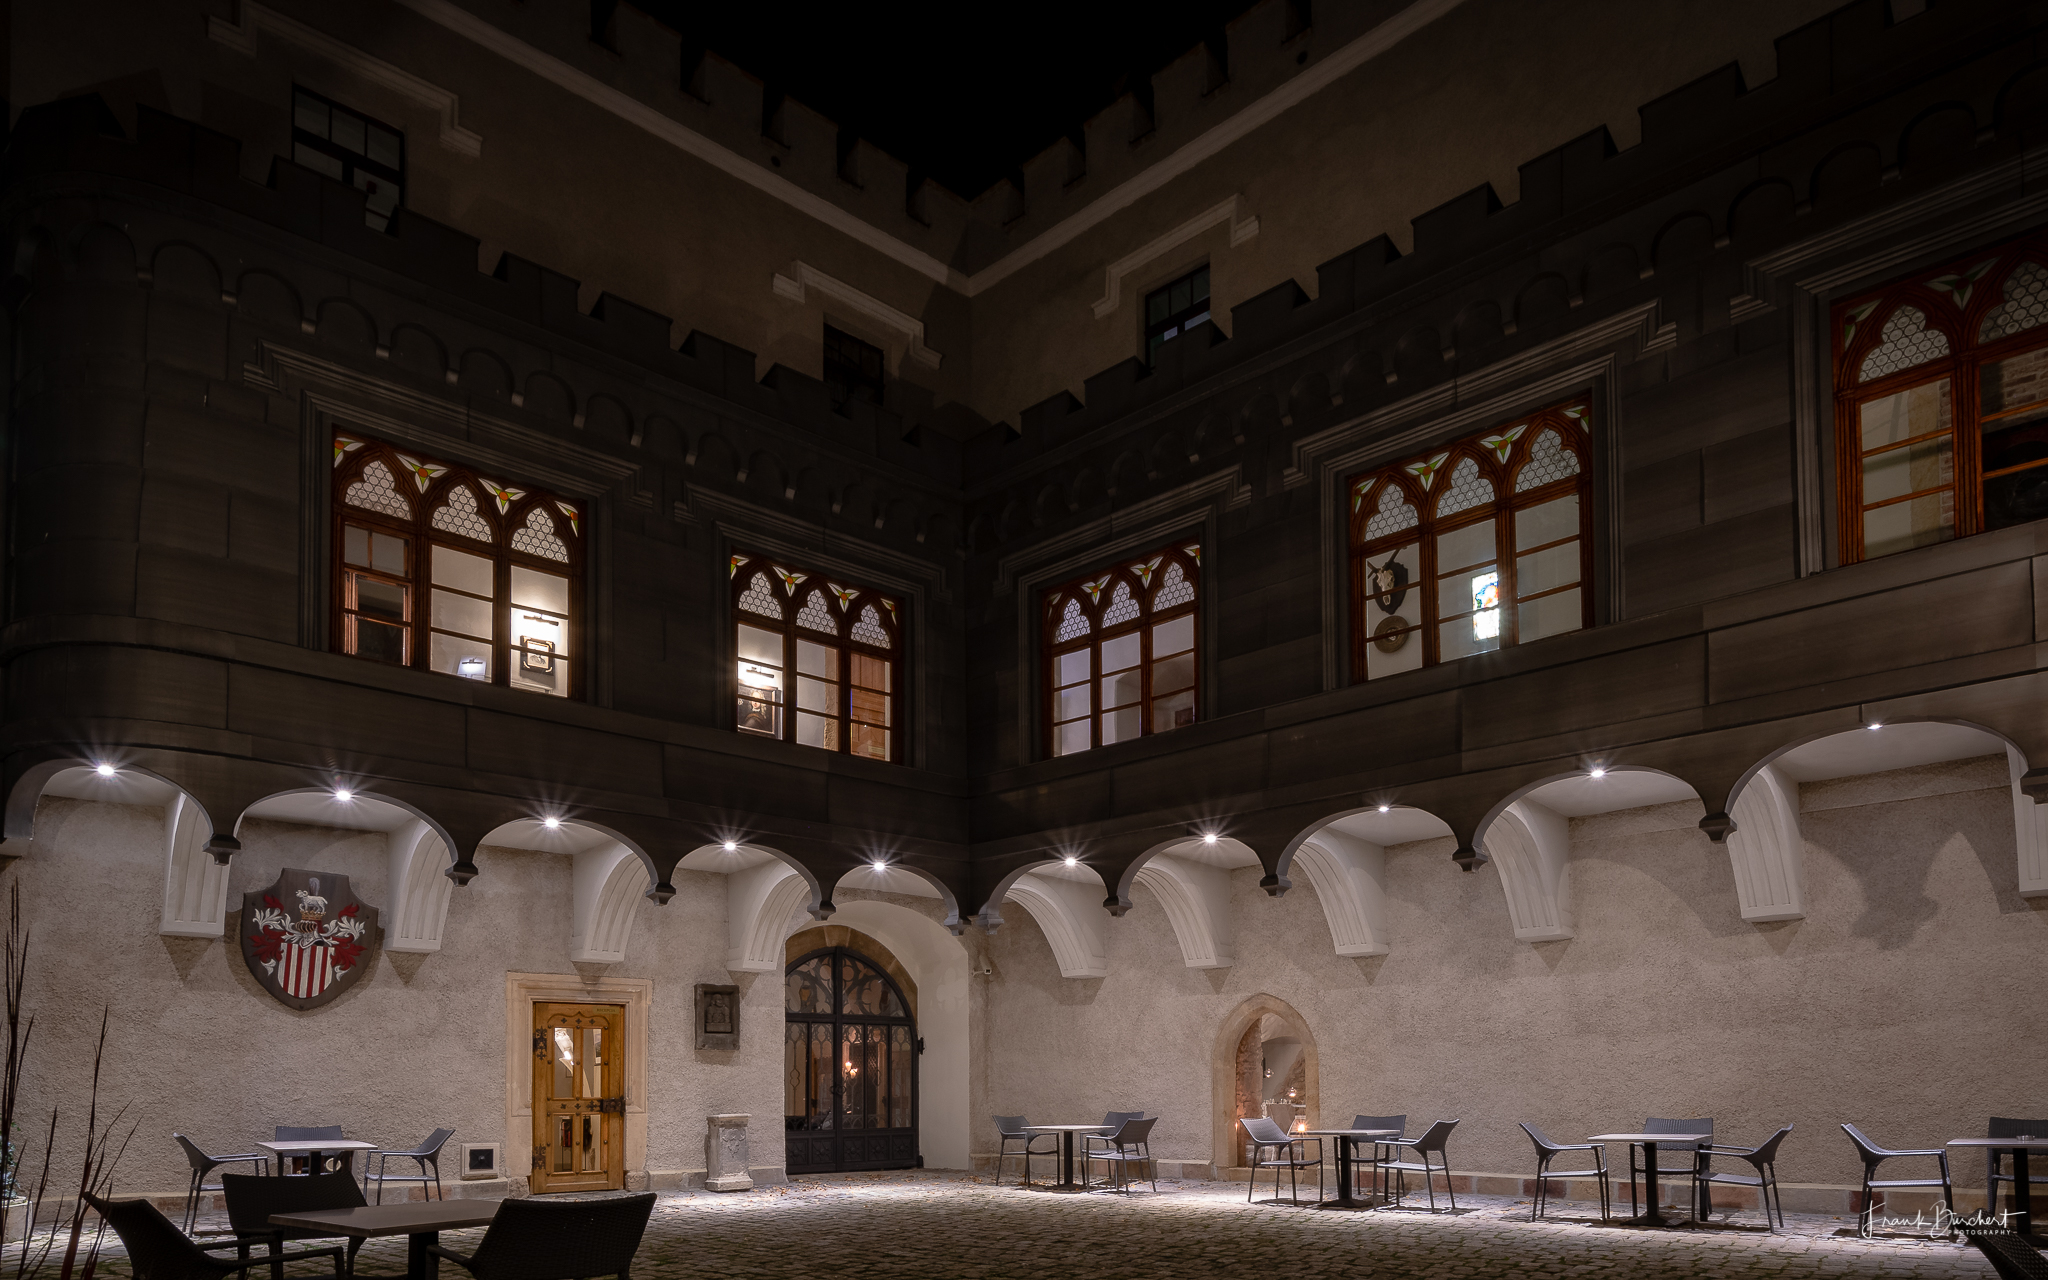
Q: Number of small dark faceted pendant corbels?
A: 11